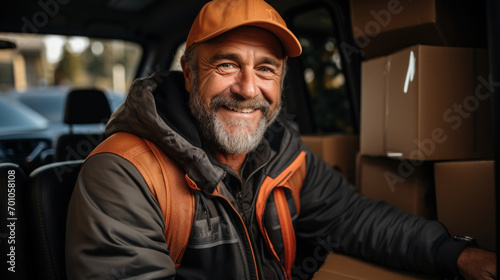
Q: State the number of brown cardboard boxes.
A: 6